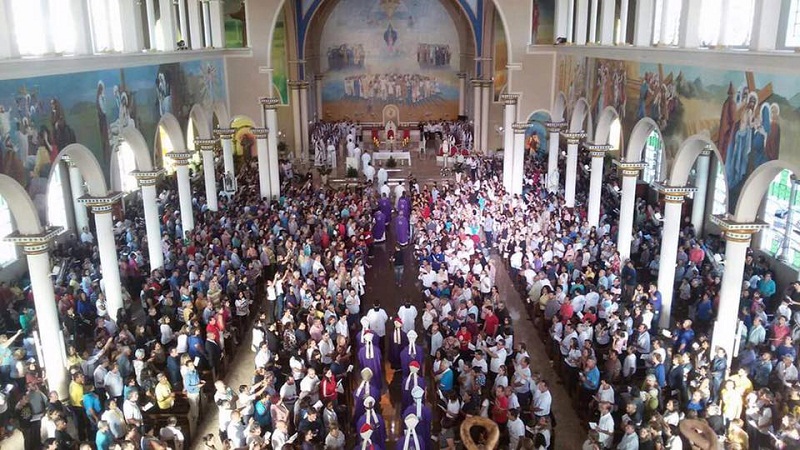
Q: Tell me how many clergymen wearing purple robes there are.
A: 14